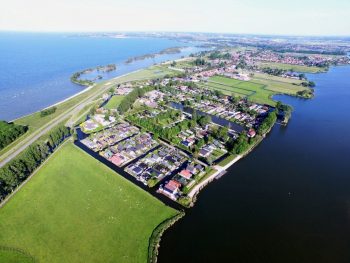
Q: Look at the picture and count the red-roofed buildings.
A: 4